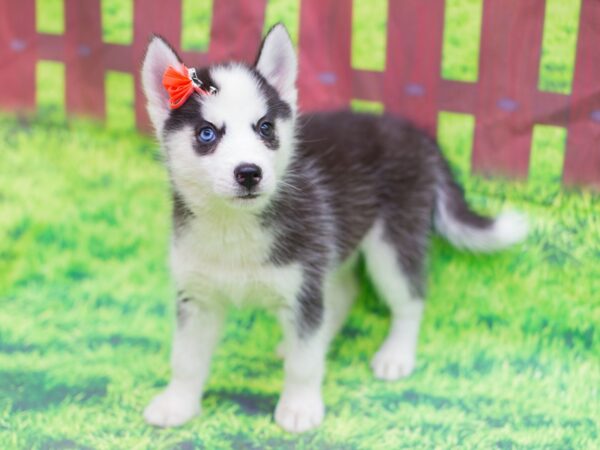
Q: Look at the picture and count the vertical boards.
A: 8